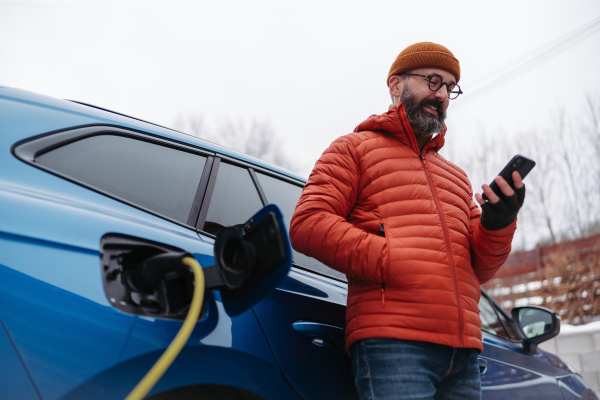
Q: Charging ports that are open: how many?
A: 1